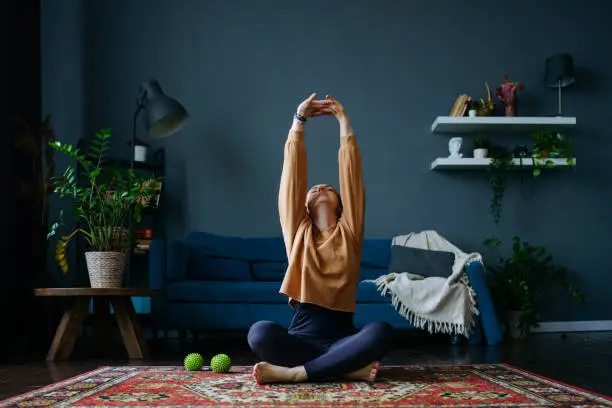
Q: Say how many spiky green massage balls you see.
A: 2